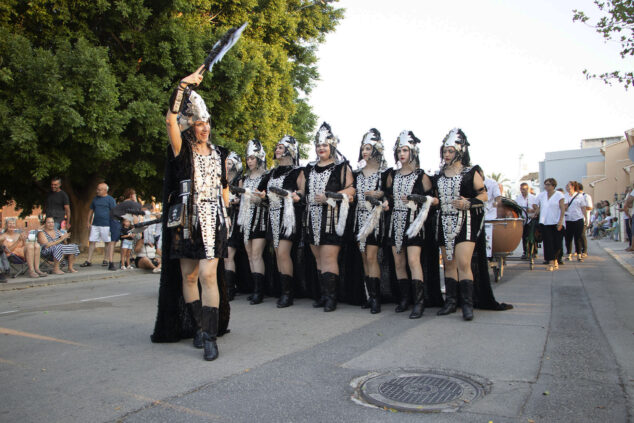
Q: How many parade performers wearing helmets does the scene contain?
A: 8